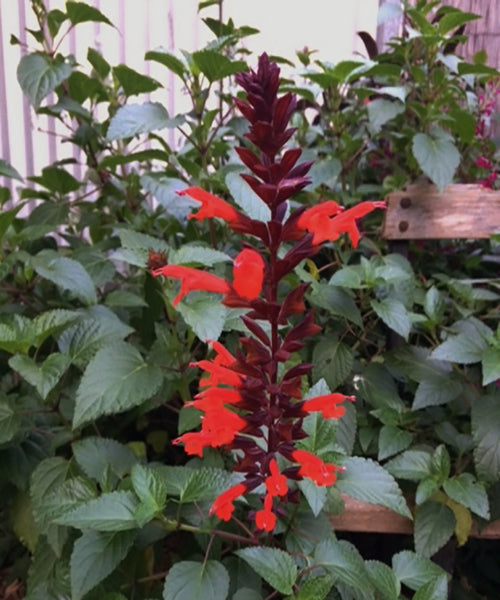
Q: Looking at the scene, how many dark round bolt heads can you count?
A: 2